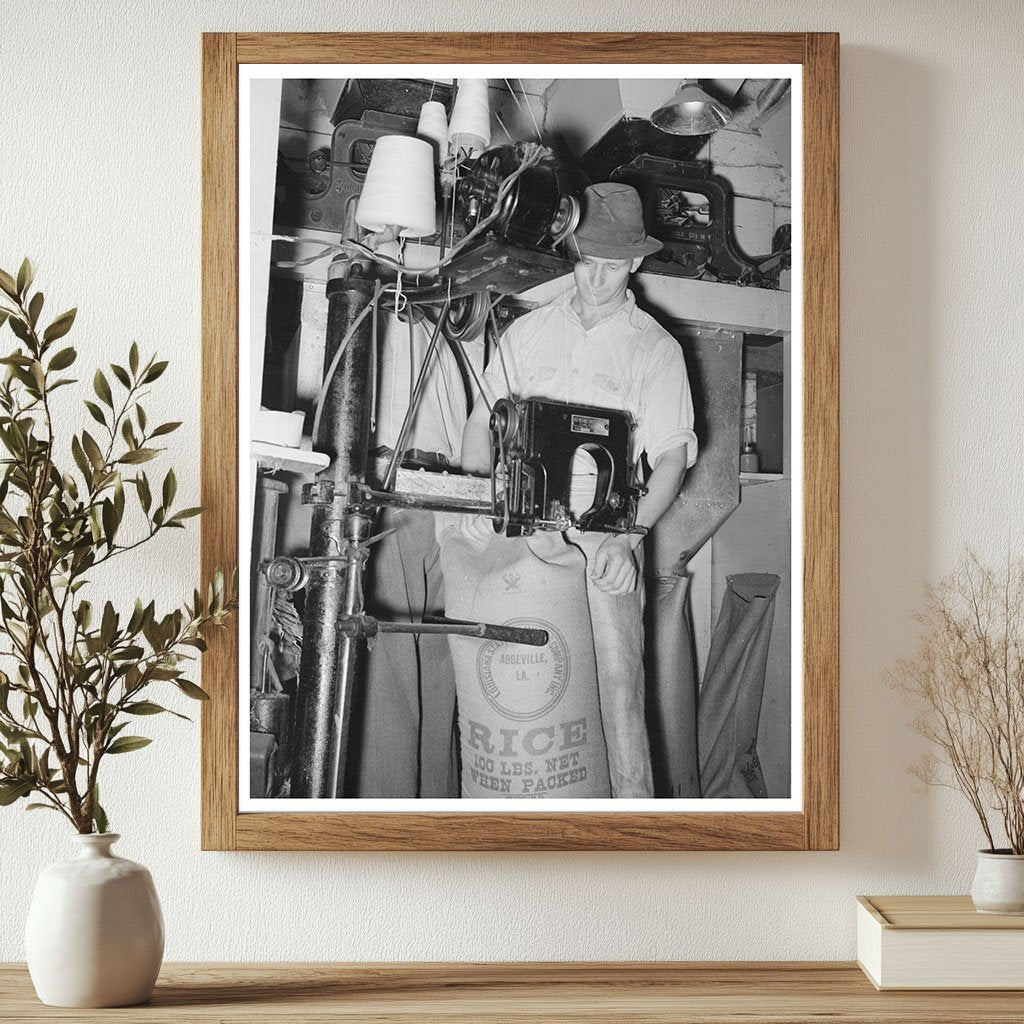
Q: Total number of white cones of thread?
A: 3